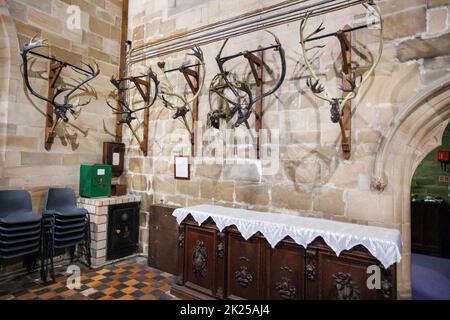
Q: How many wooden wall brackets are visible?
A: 5